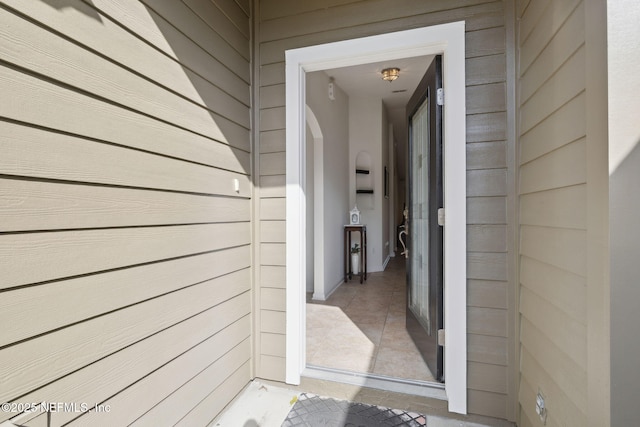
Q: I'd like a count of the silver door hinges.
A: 3